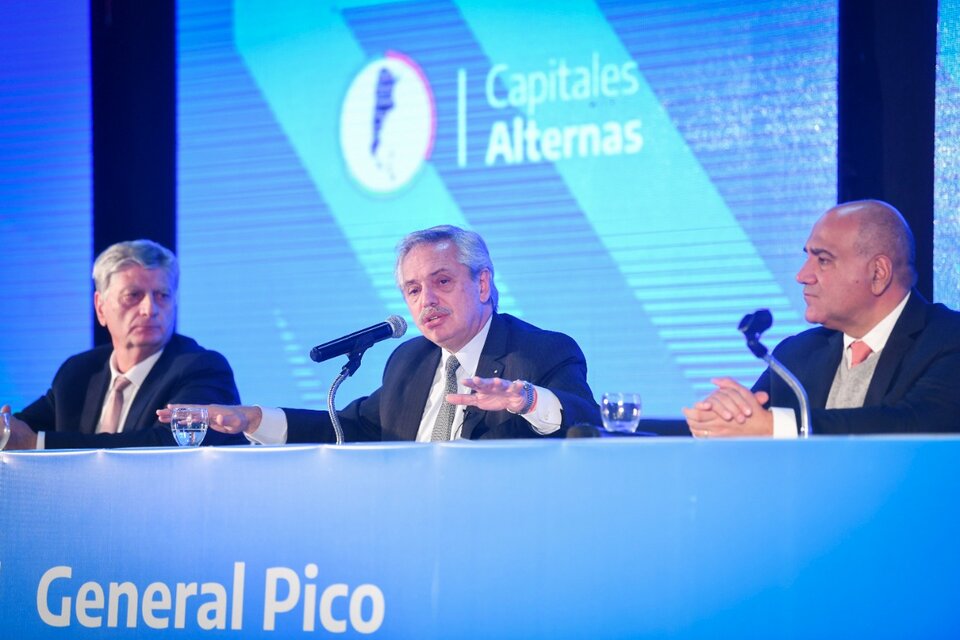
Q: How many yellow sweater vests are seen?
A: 0